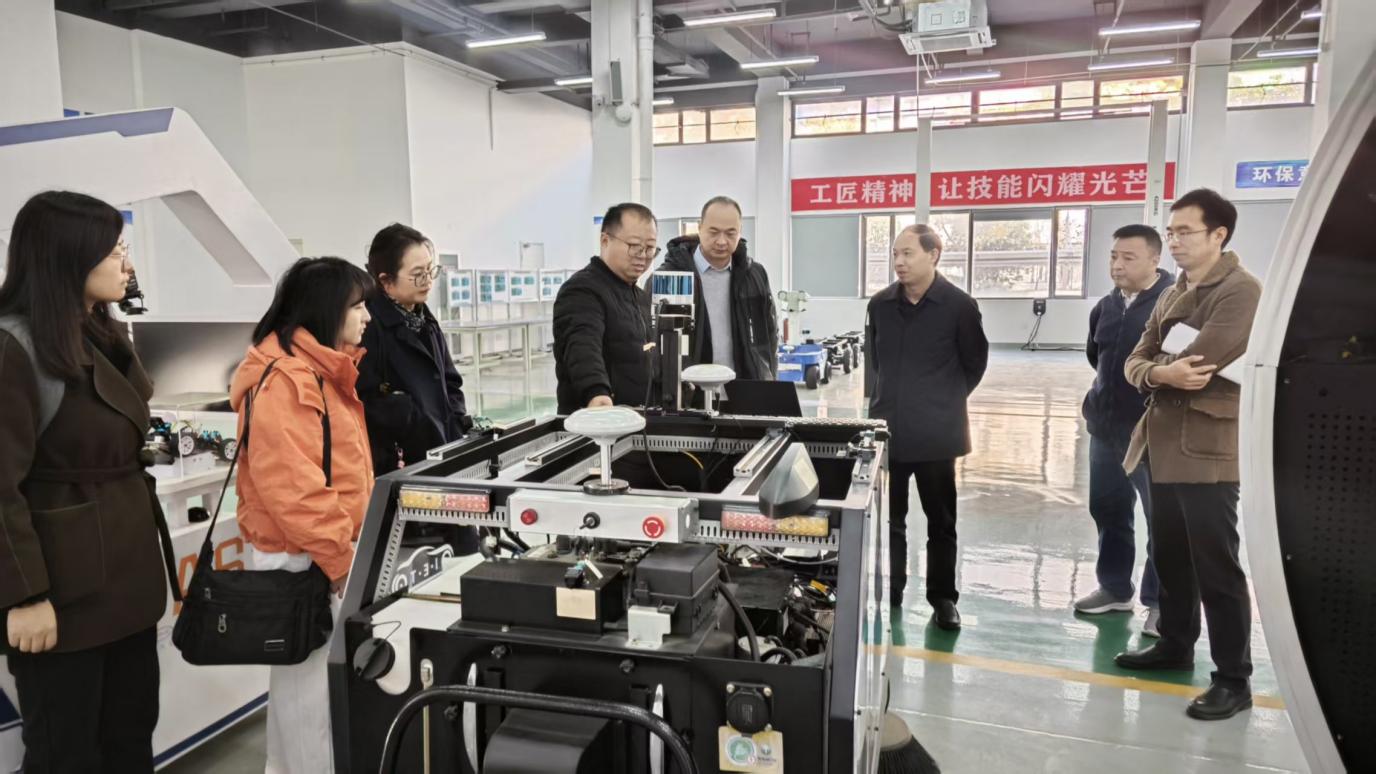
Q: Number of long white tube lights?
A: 11